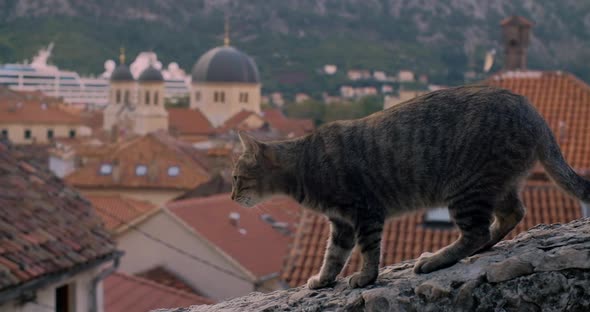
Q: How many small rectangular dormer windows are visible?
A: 3